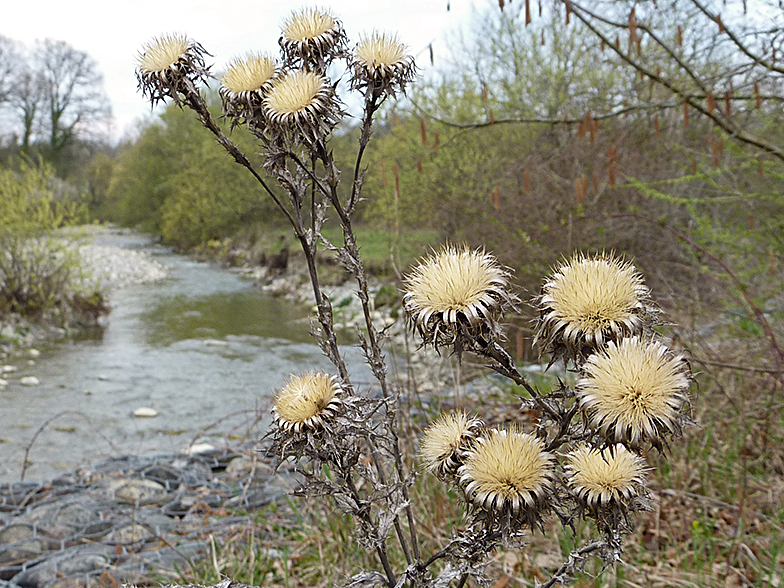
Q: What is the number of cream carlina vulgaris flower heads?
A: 12